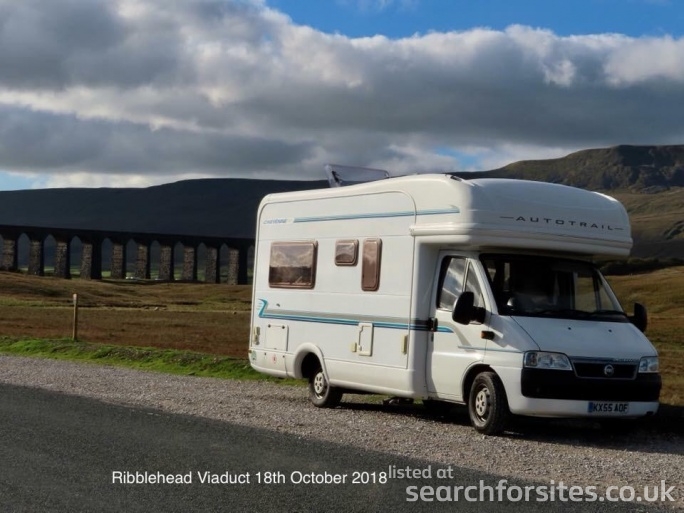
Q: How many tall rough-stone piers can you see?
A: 10